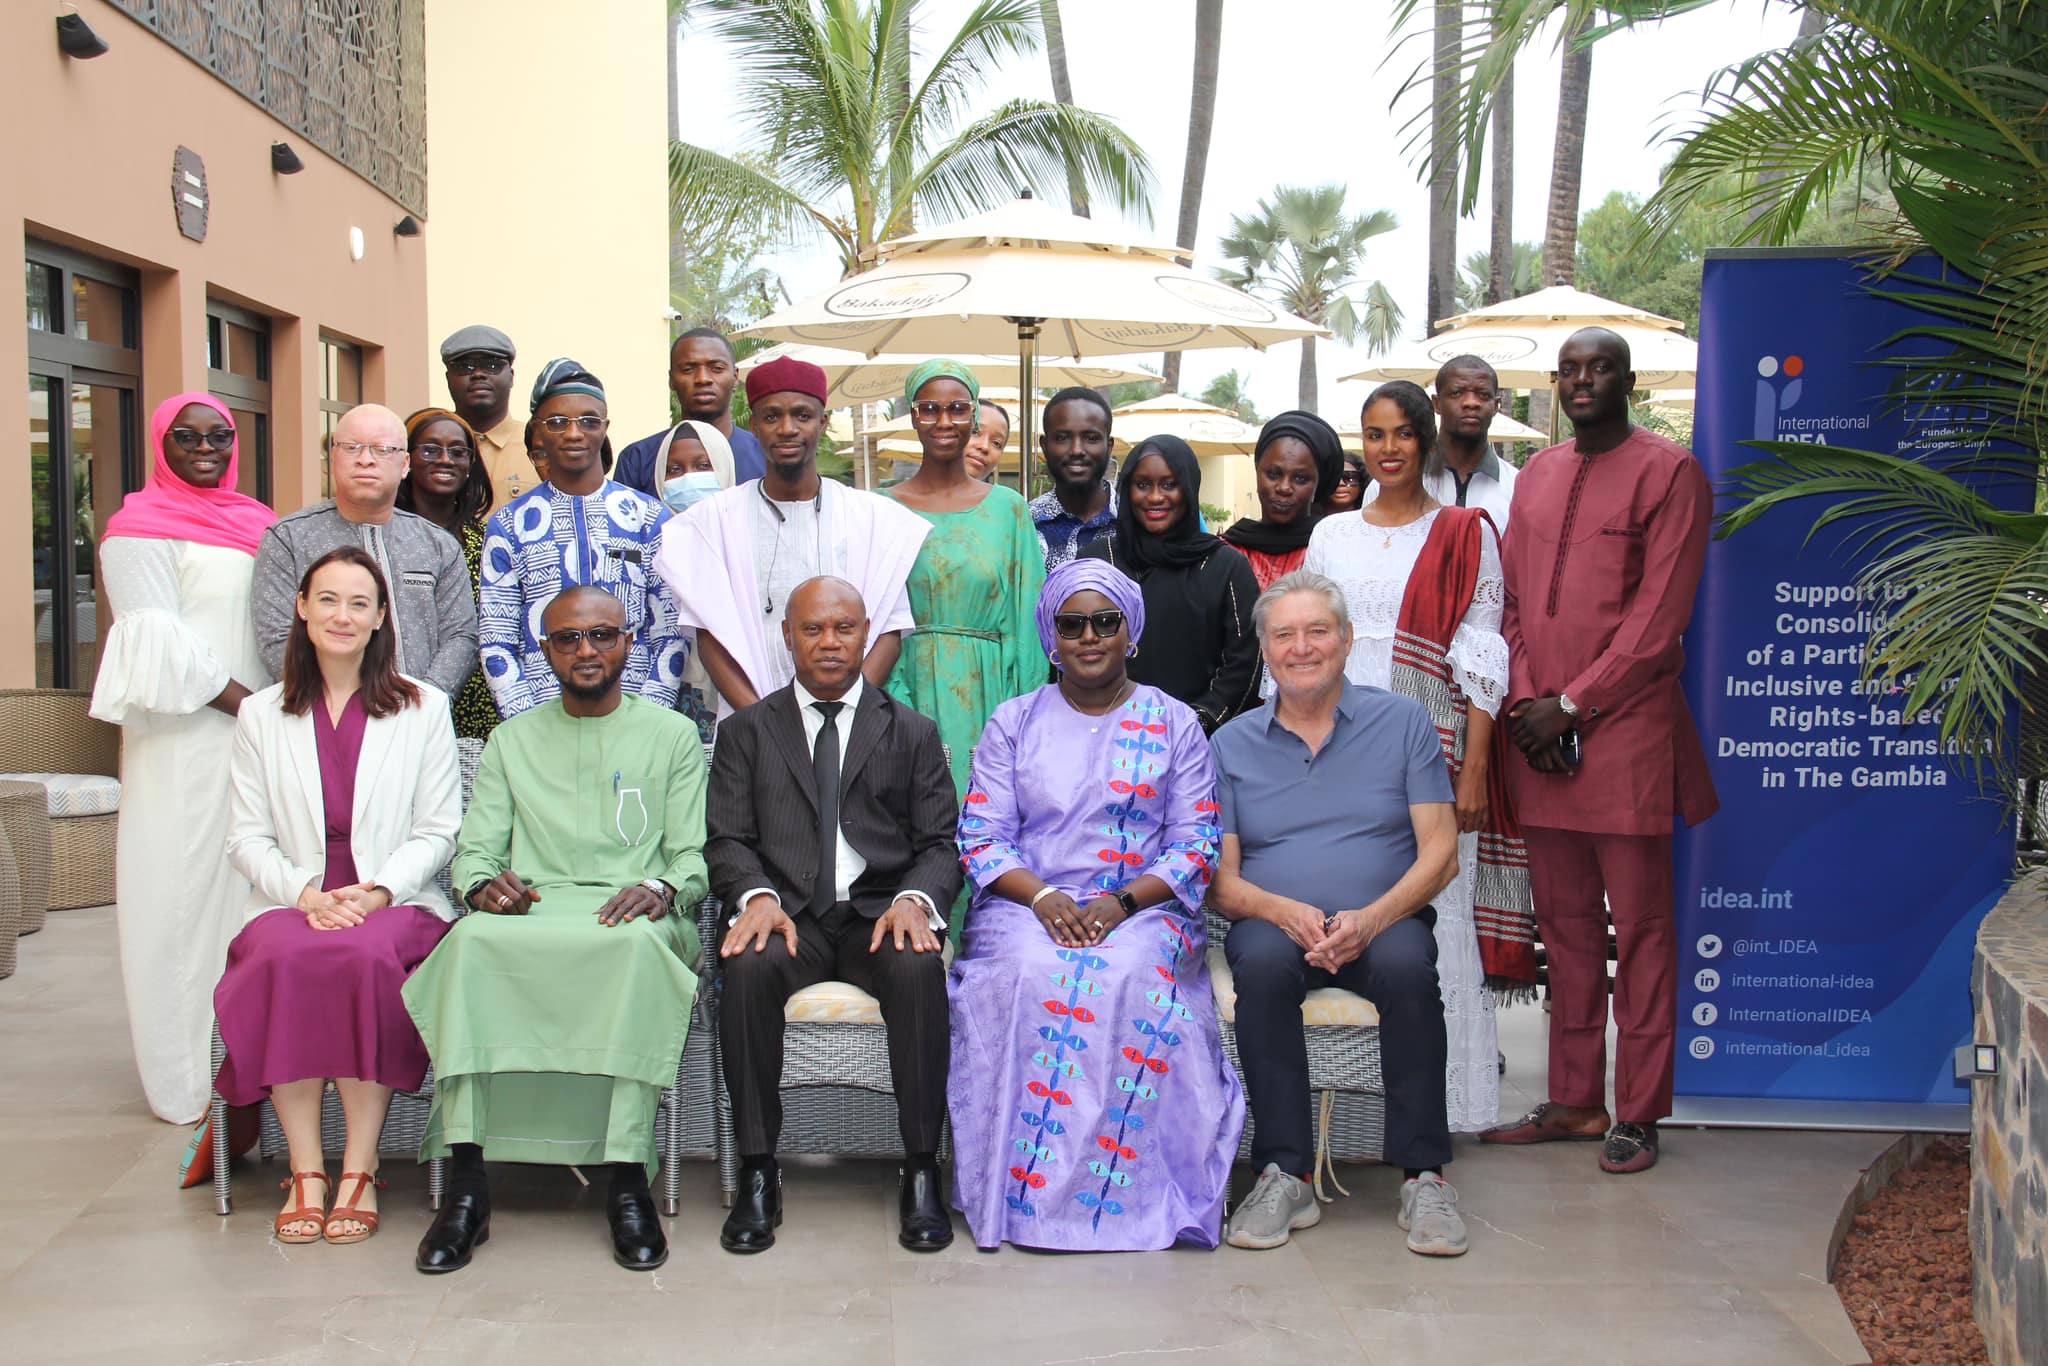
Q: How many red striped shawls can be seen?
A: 1